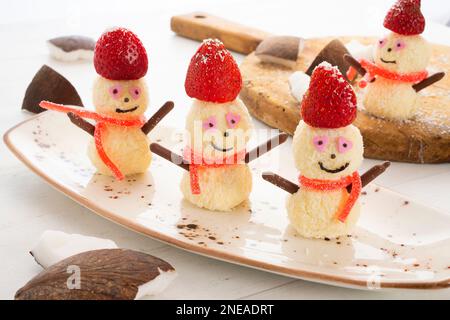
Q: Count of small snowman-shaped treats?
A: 4